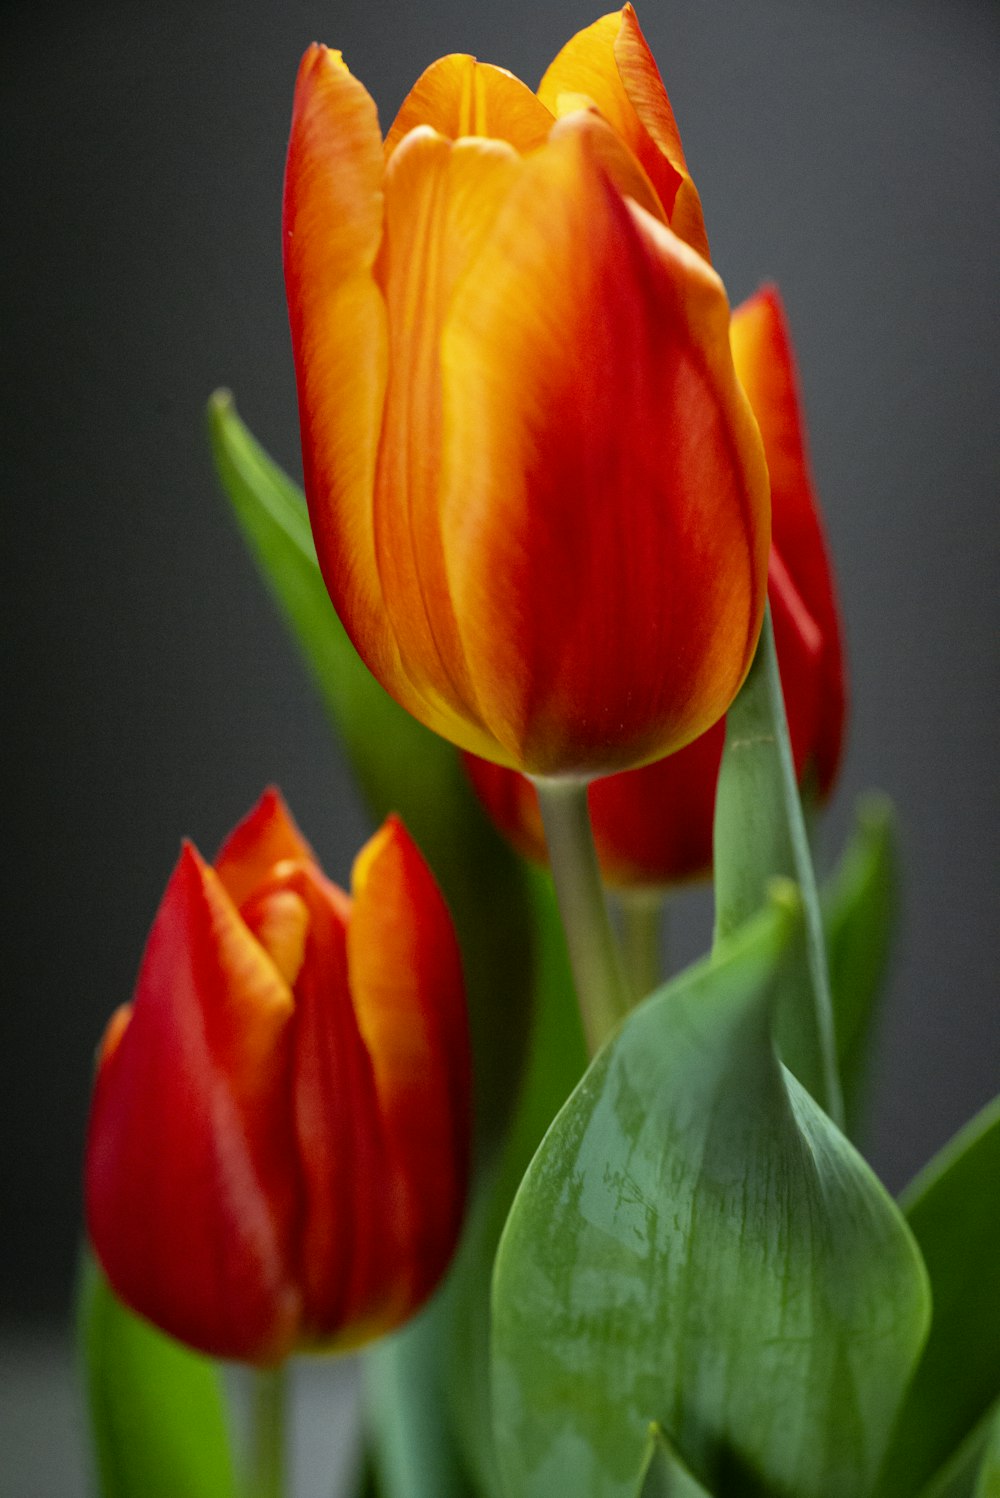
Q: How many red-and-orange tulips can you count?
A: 3